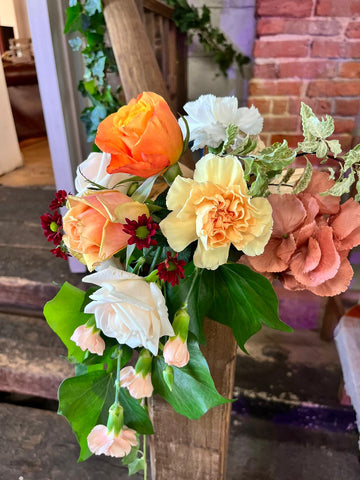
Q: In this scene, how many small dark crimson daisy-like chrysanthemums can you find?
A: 5